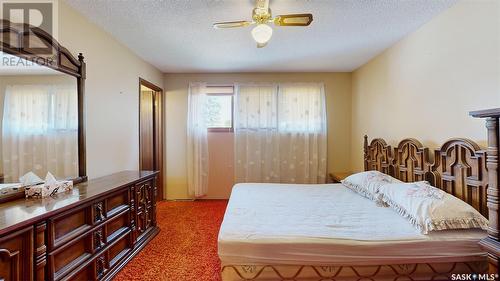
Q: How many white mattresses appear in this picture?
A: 1